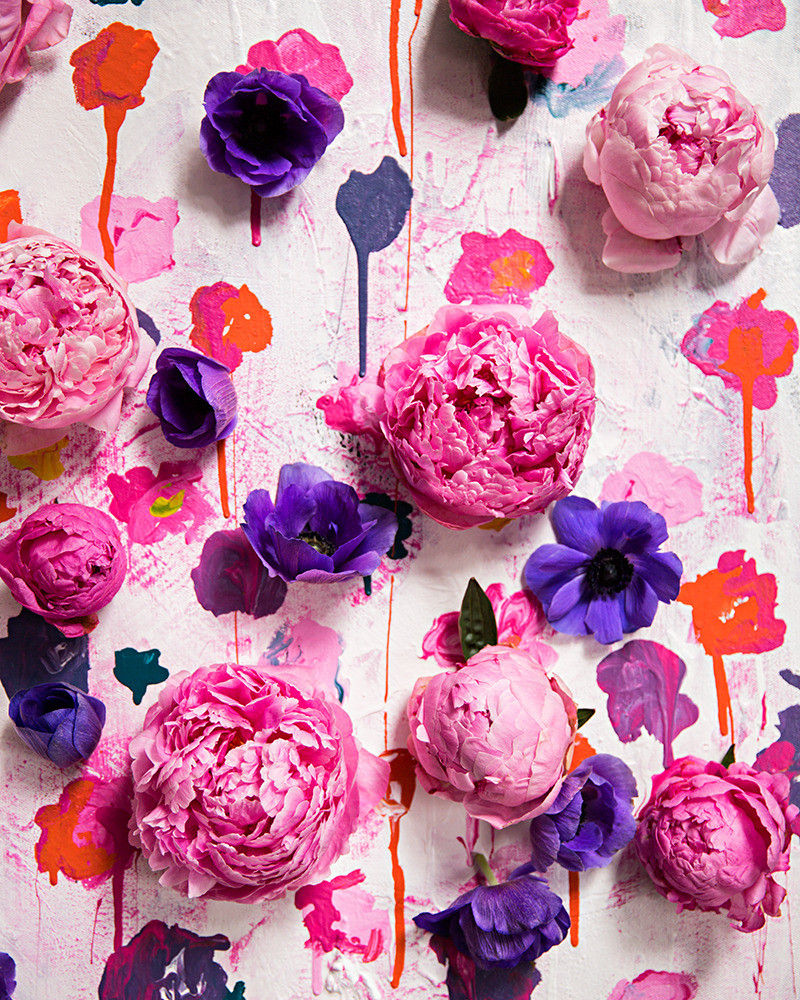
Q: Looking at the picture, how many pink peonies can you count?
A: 9